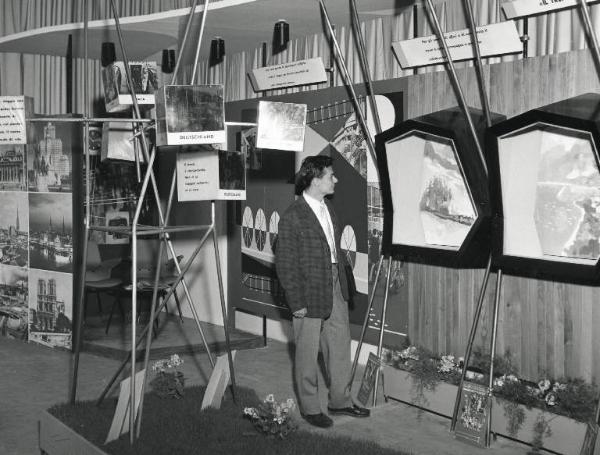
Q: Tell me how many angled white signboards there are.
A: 3